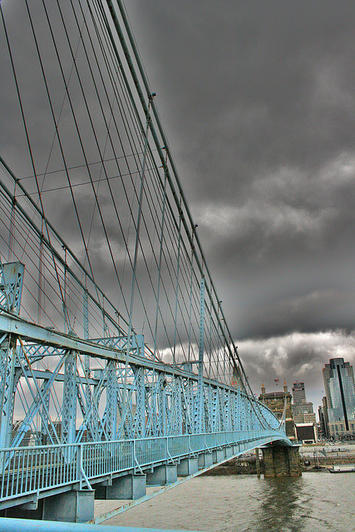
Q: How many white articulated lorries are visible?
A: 0